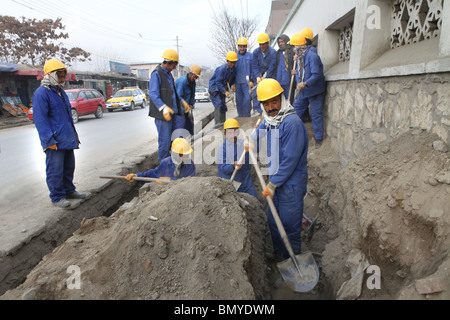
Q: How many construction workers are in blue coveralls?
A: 12